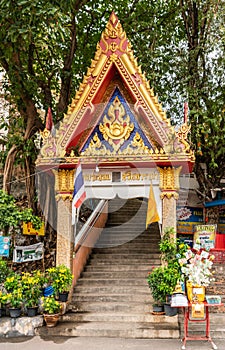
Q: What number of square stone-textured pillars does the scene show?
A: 2